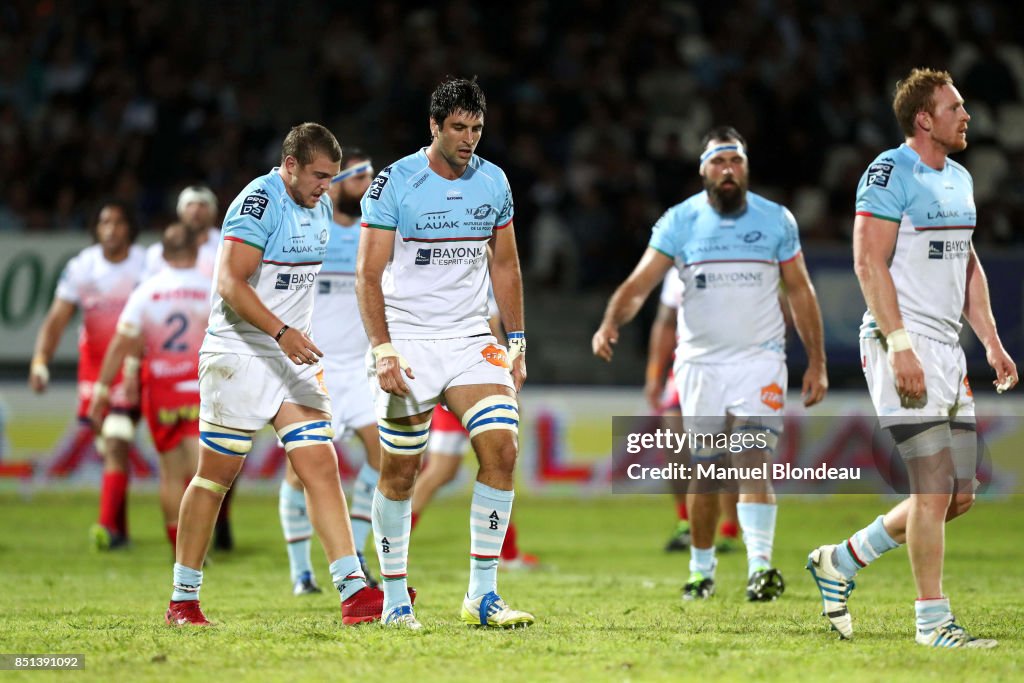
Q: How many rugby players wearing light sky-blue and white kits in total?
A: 5